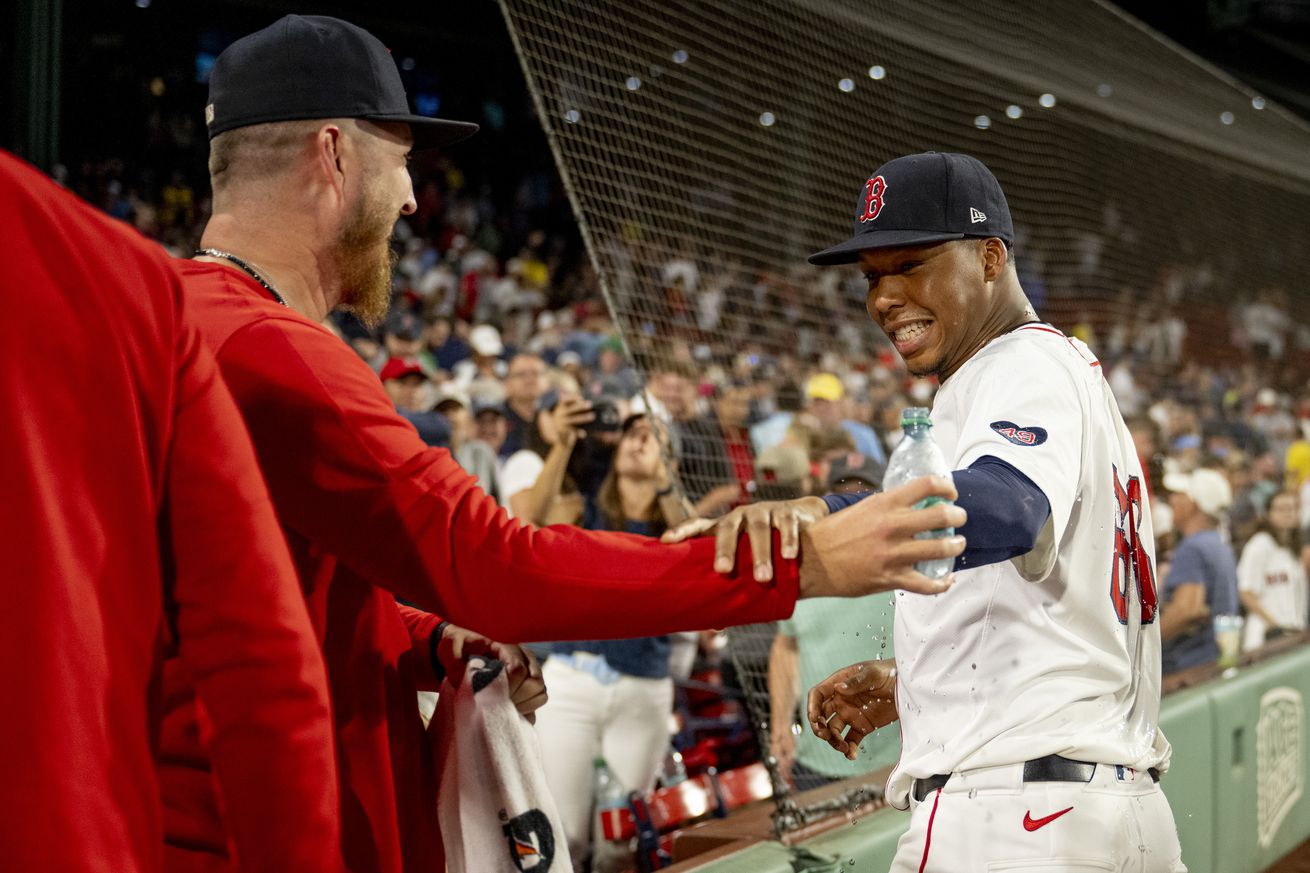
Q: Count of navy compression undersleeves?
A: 1